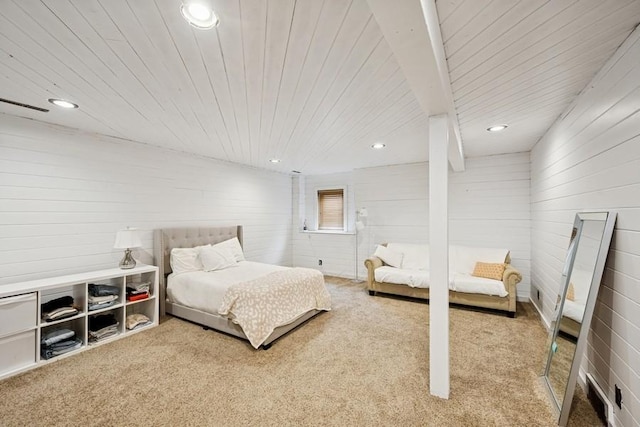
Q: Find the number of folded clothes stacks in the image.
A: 6